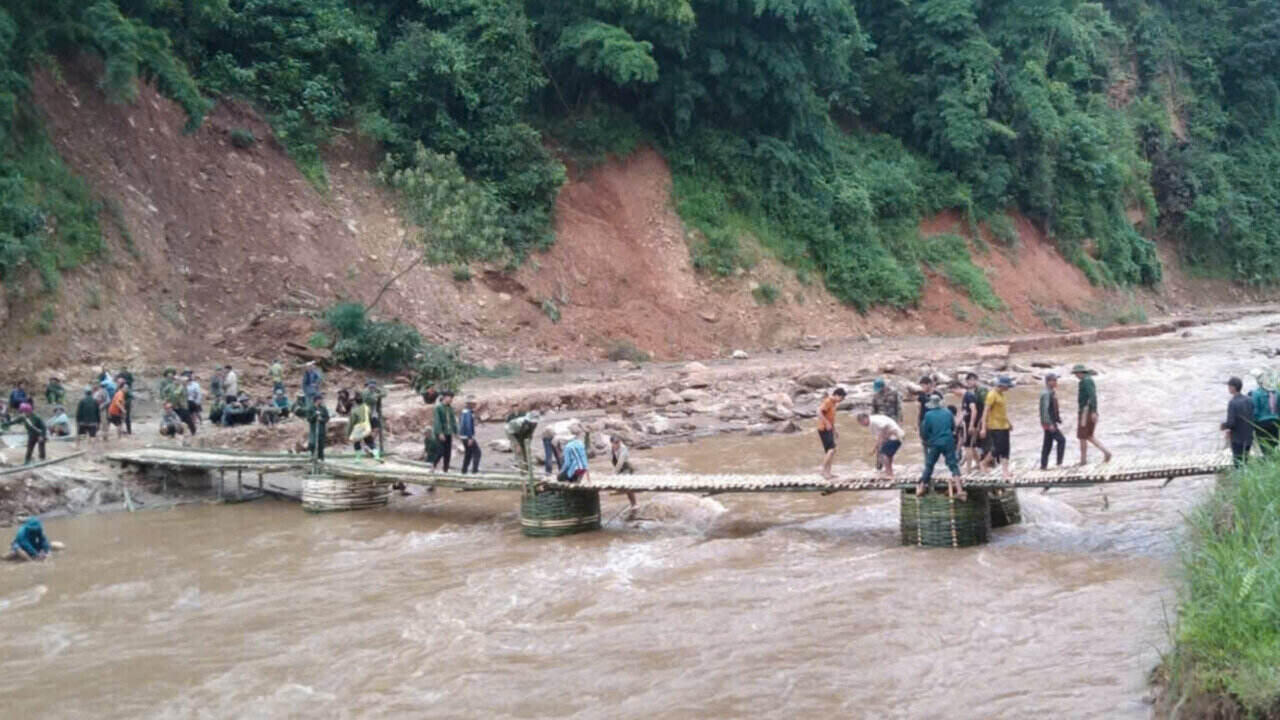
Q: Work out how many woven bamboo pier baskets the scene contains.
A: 4